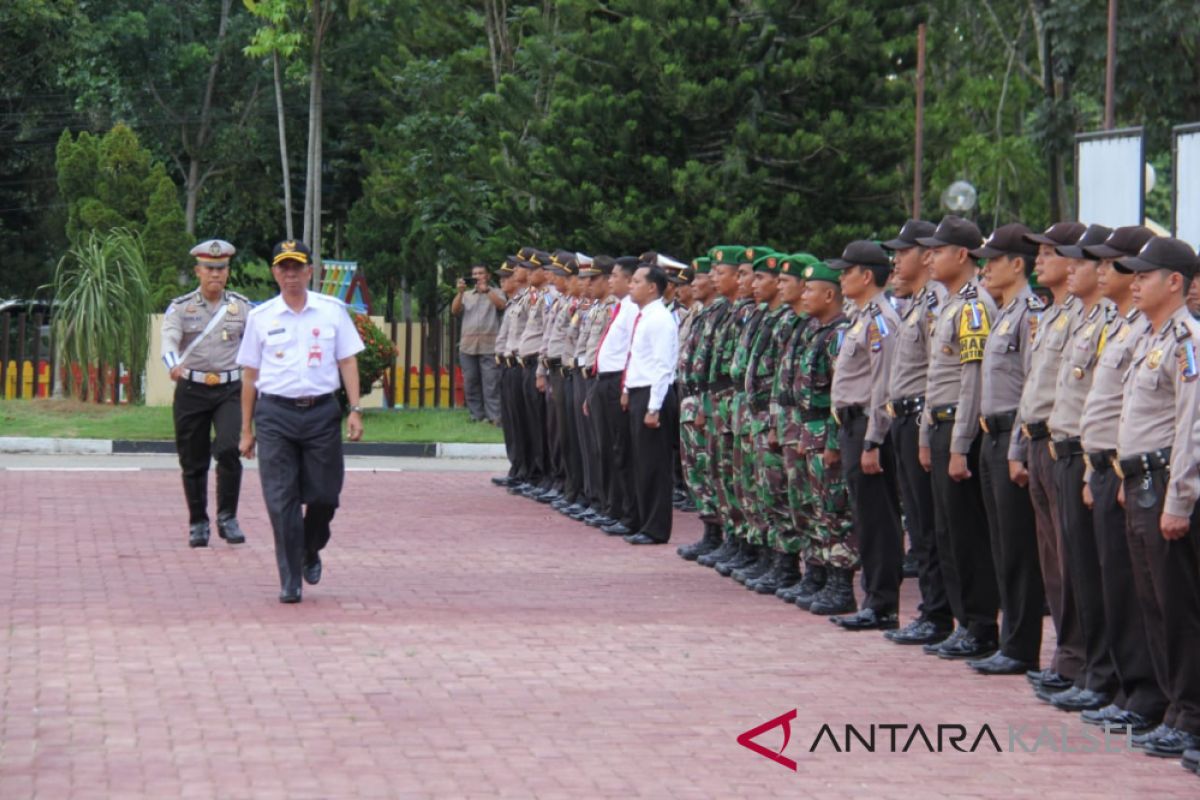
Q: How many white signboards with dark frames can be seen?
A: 2